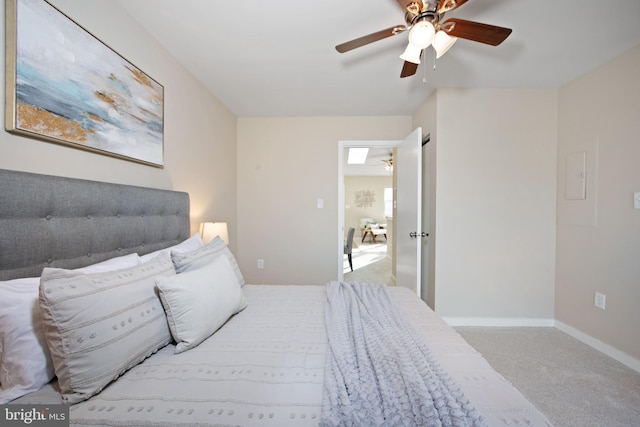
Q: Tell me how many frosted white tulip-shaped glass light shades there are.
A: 3